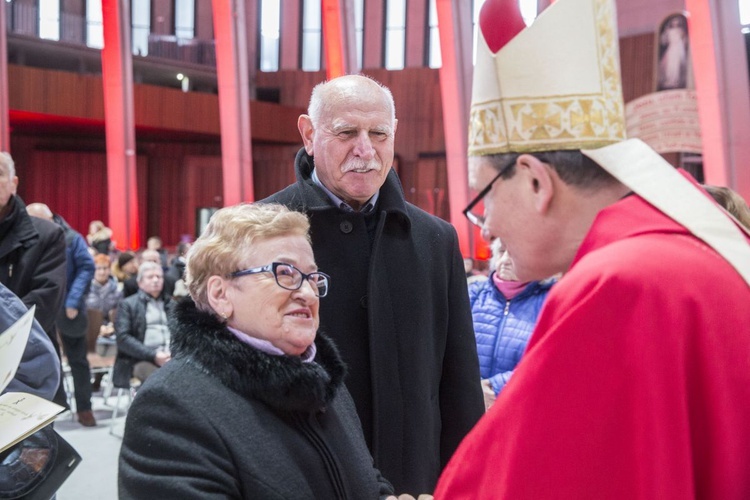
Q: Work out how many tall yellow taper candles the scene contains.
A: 0